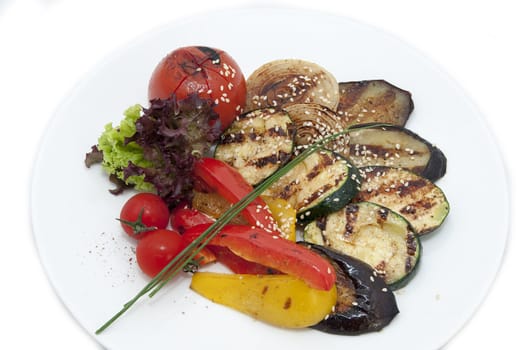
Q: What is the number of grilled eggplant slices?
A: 3